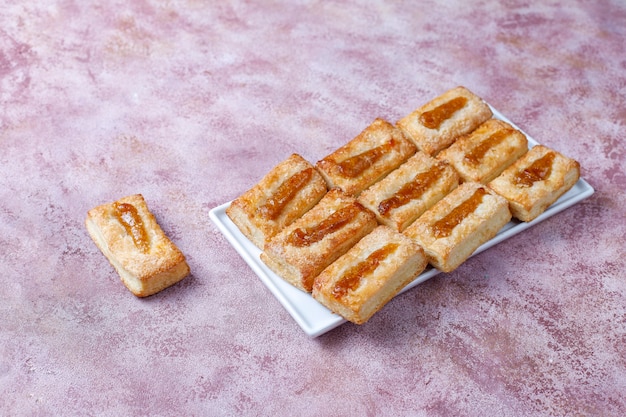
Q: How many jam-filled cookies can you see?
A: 10